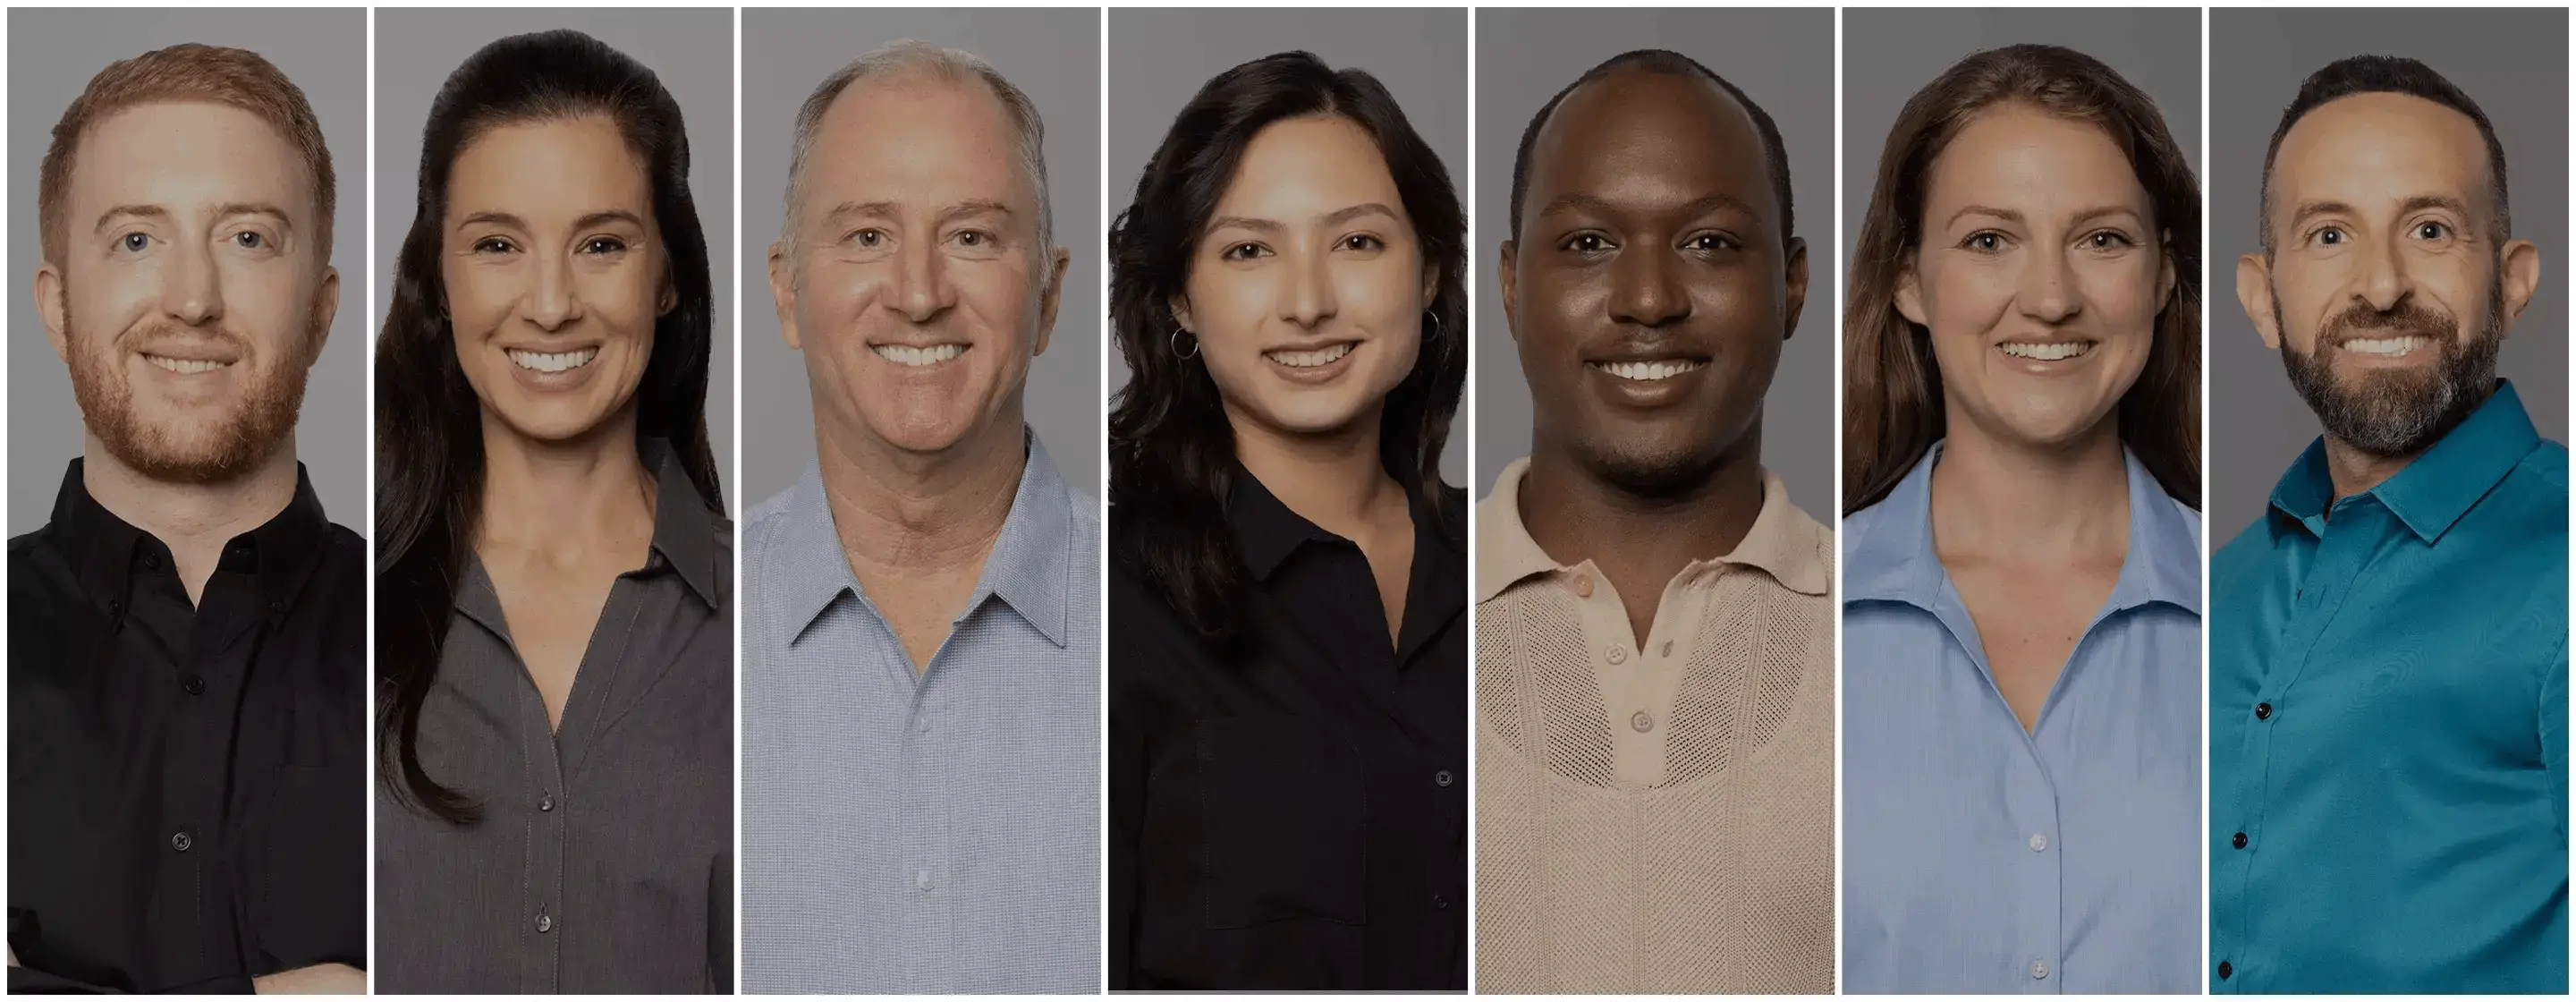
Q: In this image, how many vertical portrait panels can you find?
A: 7